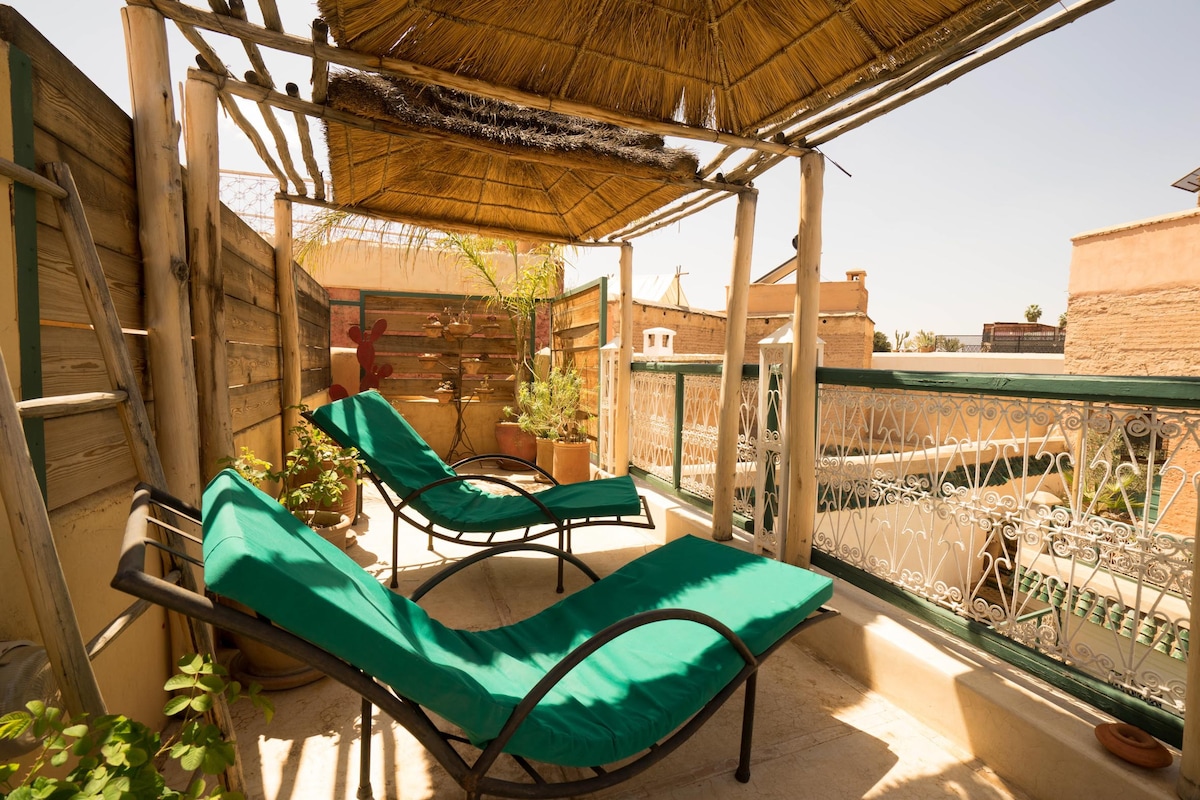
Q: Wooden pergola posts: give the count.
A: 6